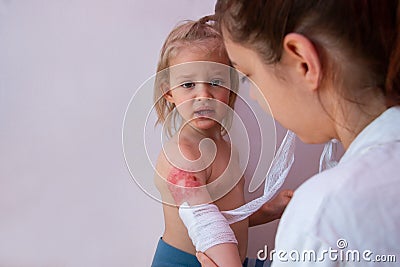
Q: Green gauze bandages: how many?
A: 0